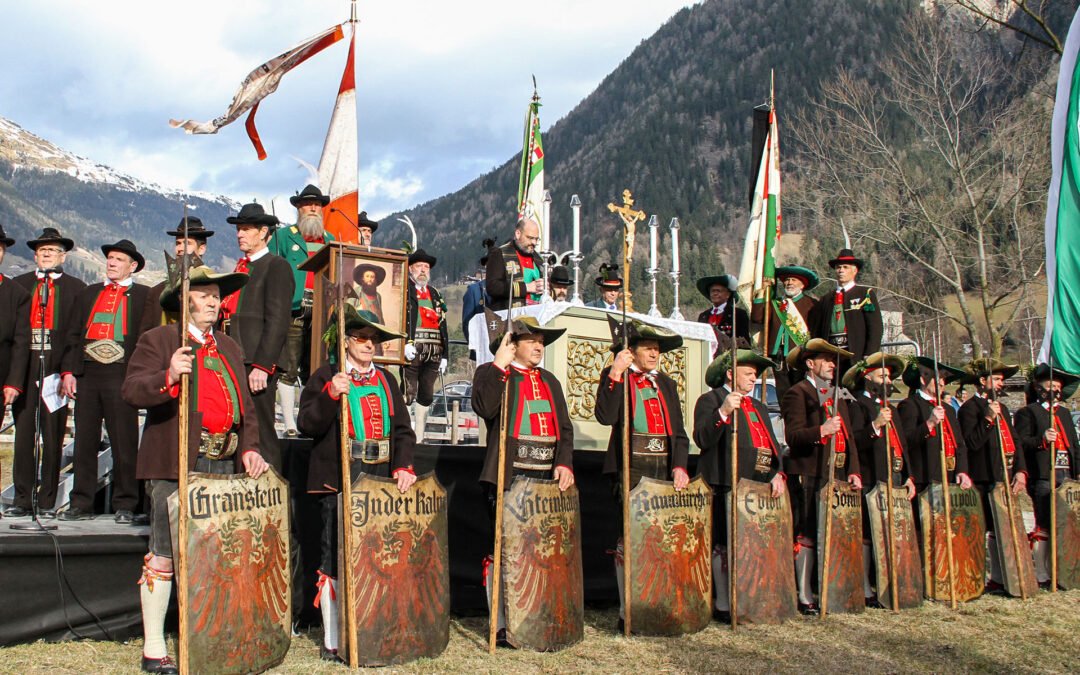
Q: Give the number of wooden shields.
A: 10